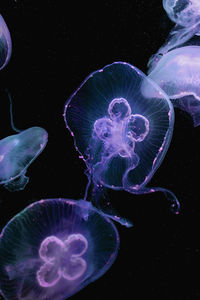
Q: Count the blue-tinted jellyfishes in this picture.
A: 6